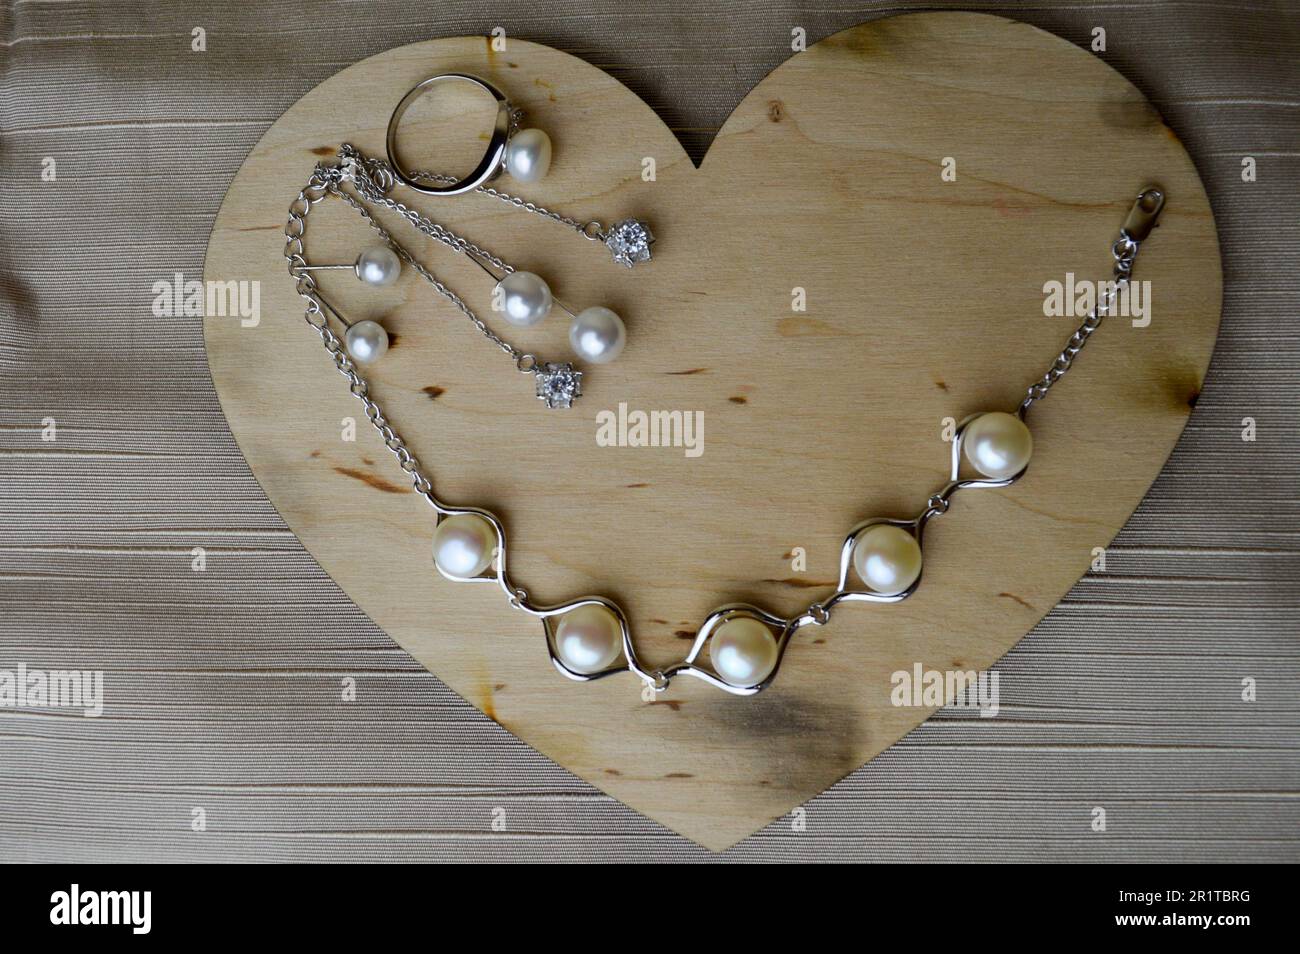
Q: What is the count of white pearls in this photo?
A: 10